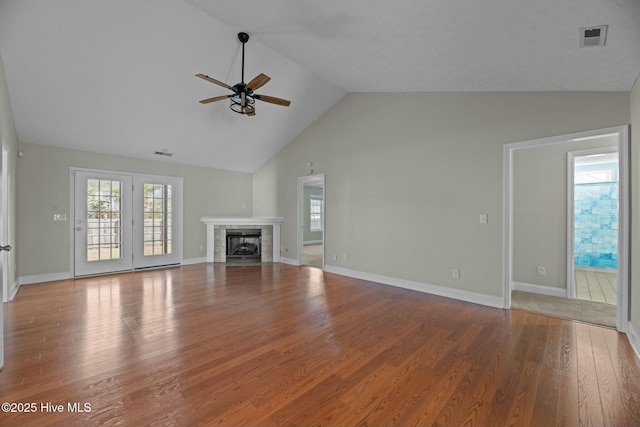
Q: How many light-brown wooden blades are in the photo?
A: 5